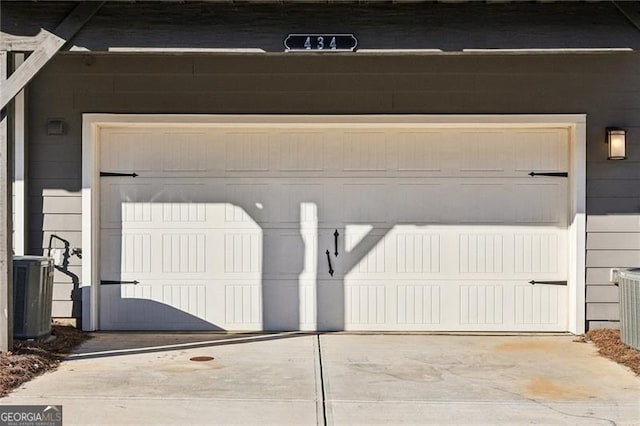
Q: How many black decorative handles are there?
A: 2